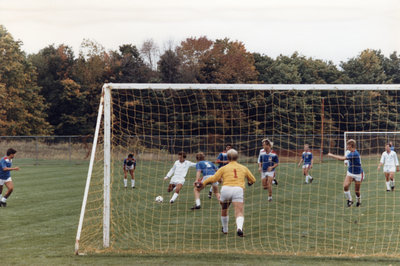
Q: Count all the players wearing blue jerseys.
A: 7